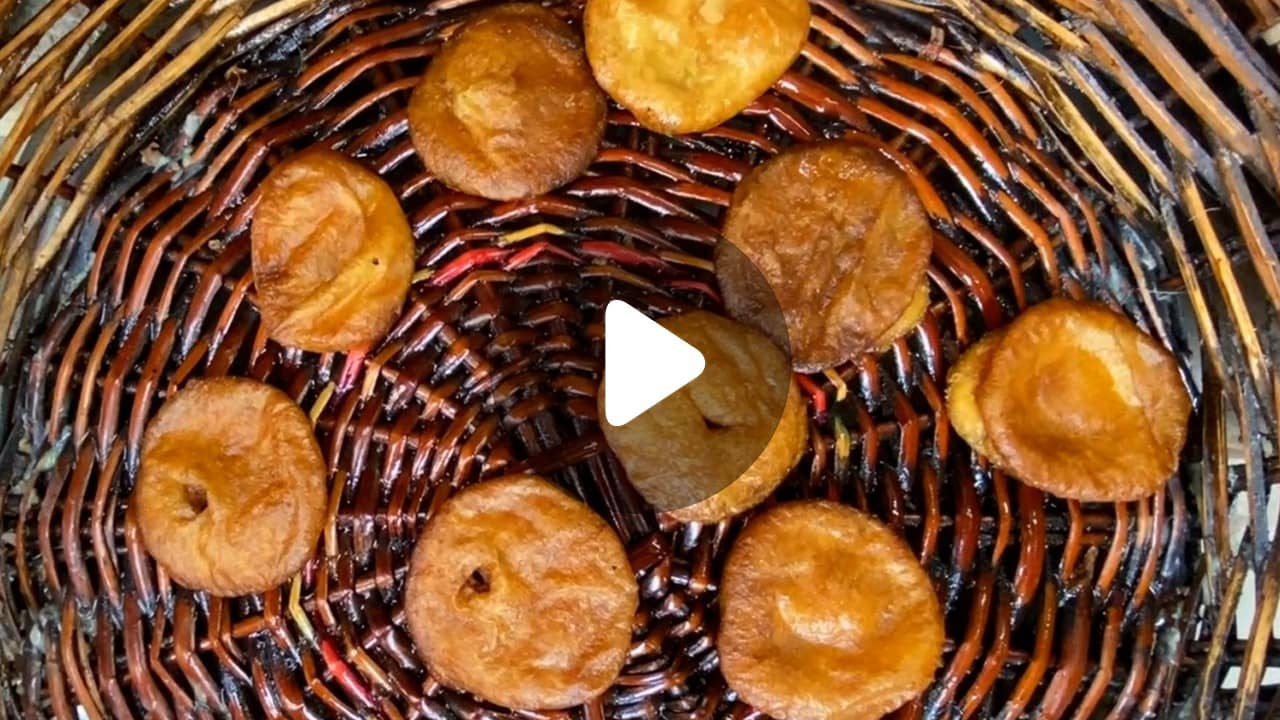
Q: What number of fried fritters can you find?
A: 9